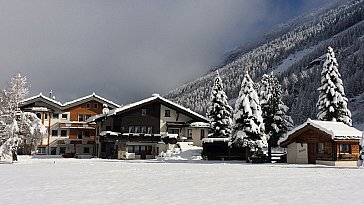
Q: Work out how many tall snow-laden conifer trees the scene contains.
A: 4